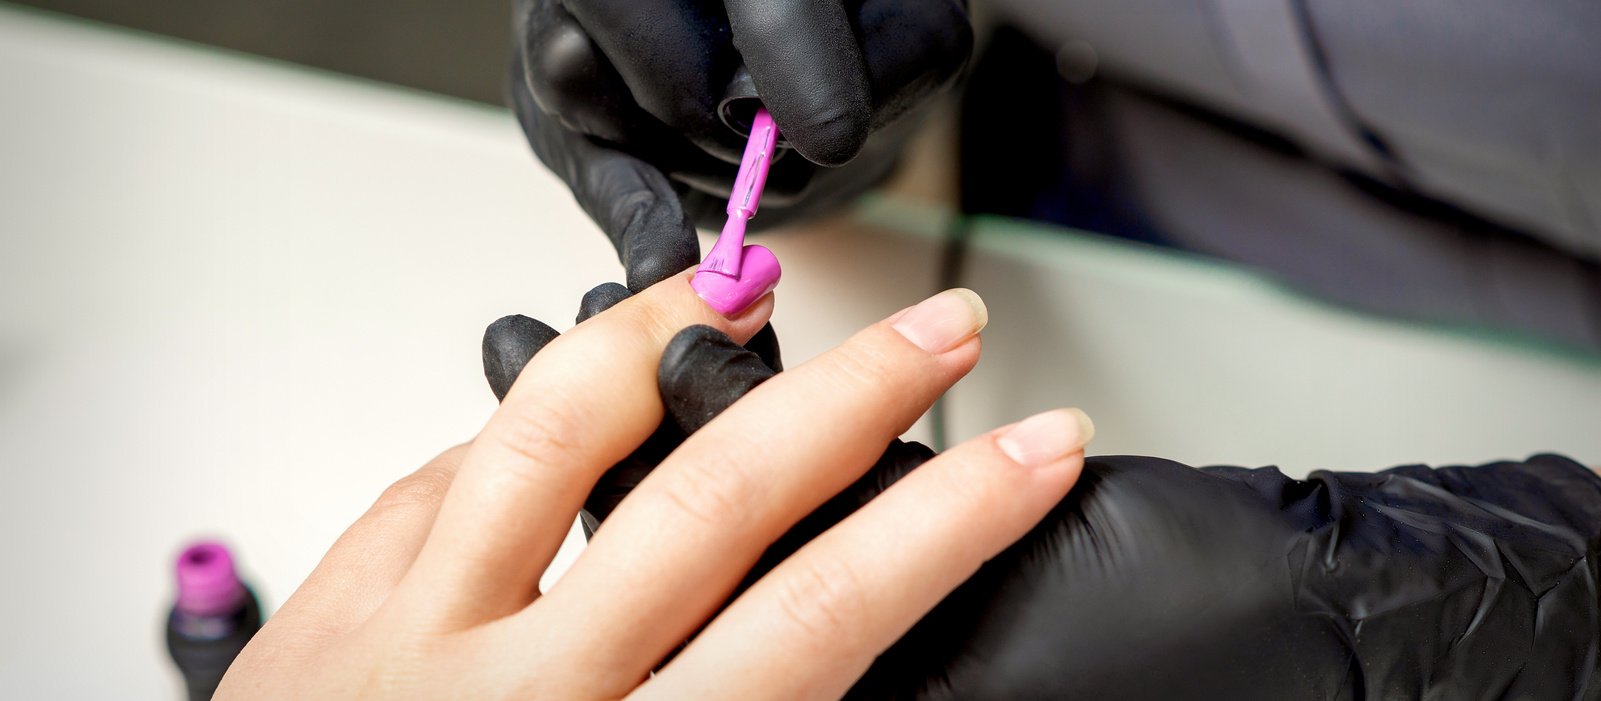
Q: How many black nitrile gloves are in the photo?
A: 2